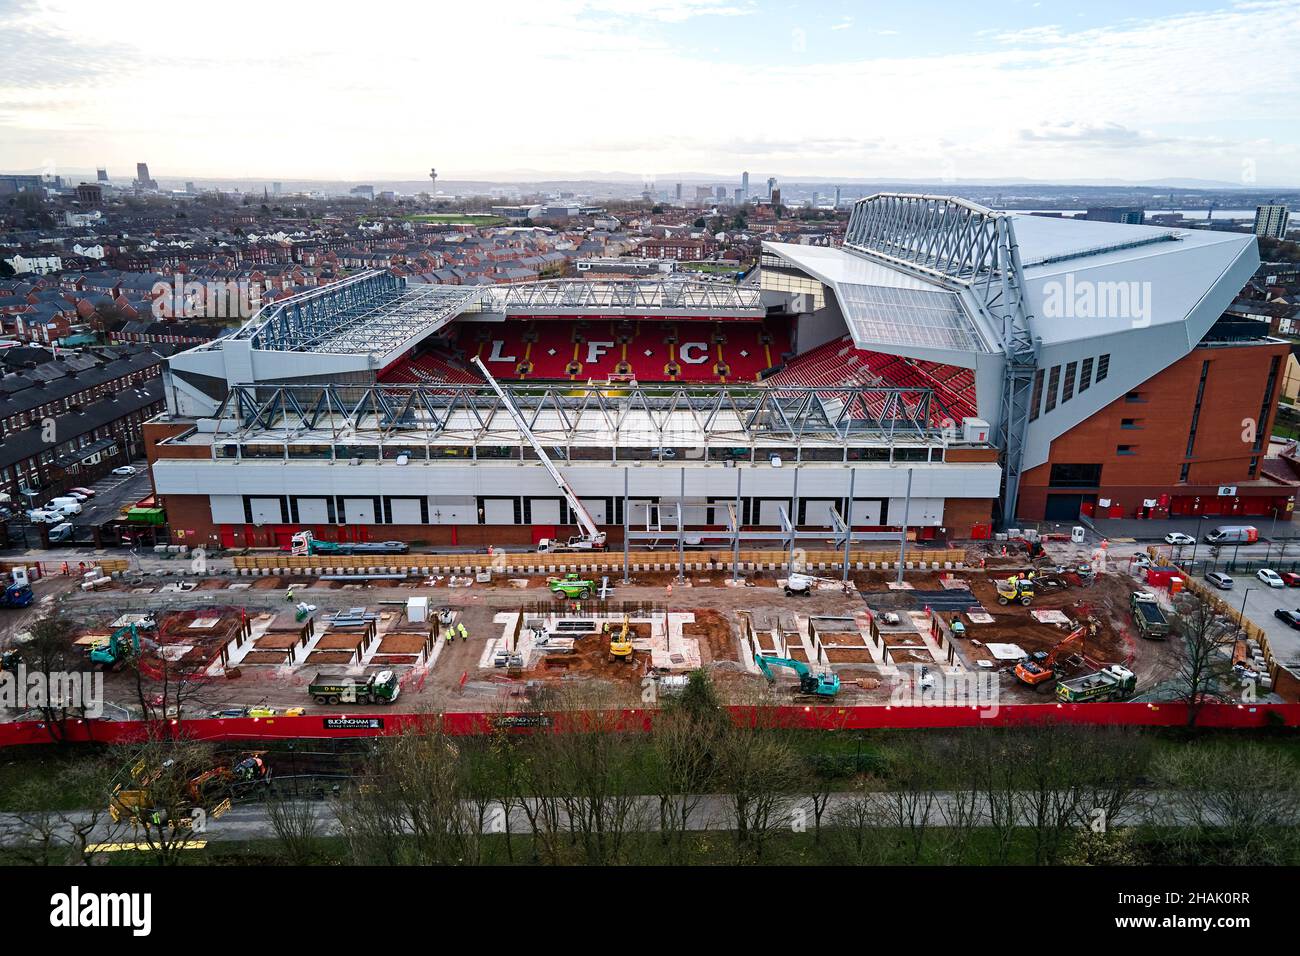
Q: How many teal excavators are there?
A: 2